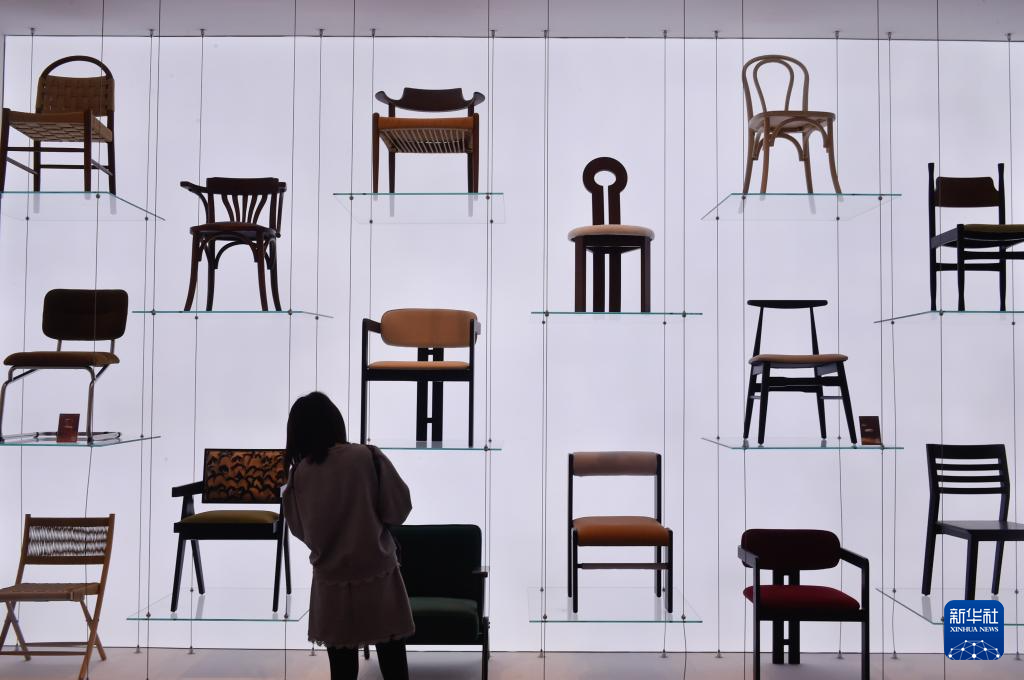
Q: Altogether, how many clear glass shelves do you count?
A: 12